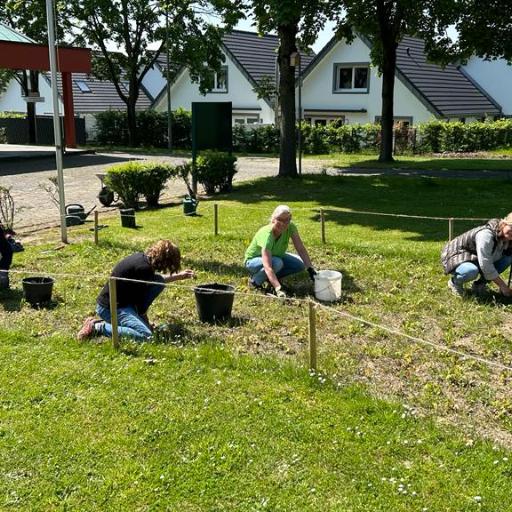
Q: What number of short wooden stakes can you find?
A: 6